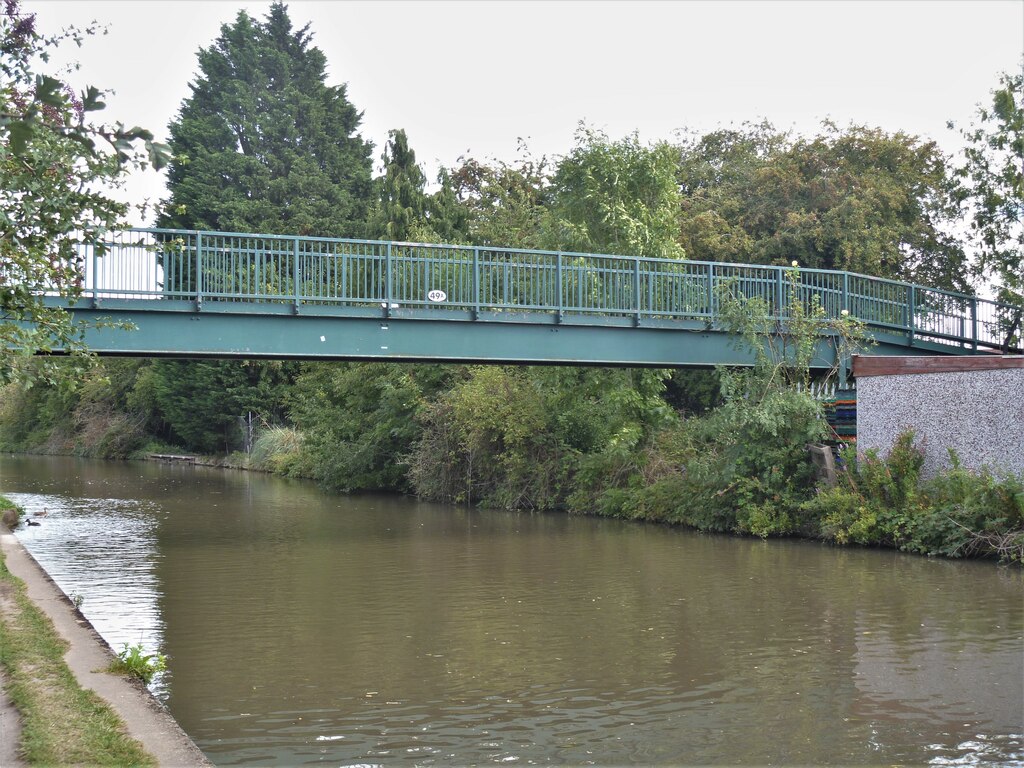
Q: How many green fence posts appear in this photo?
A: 12